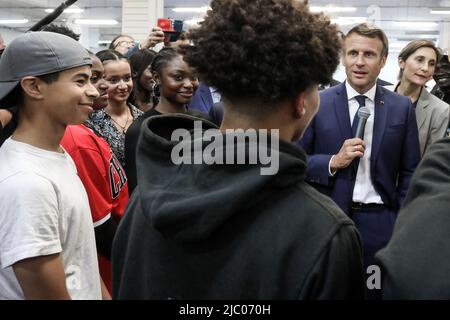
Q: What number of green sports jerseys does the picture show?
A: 0